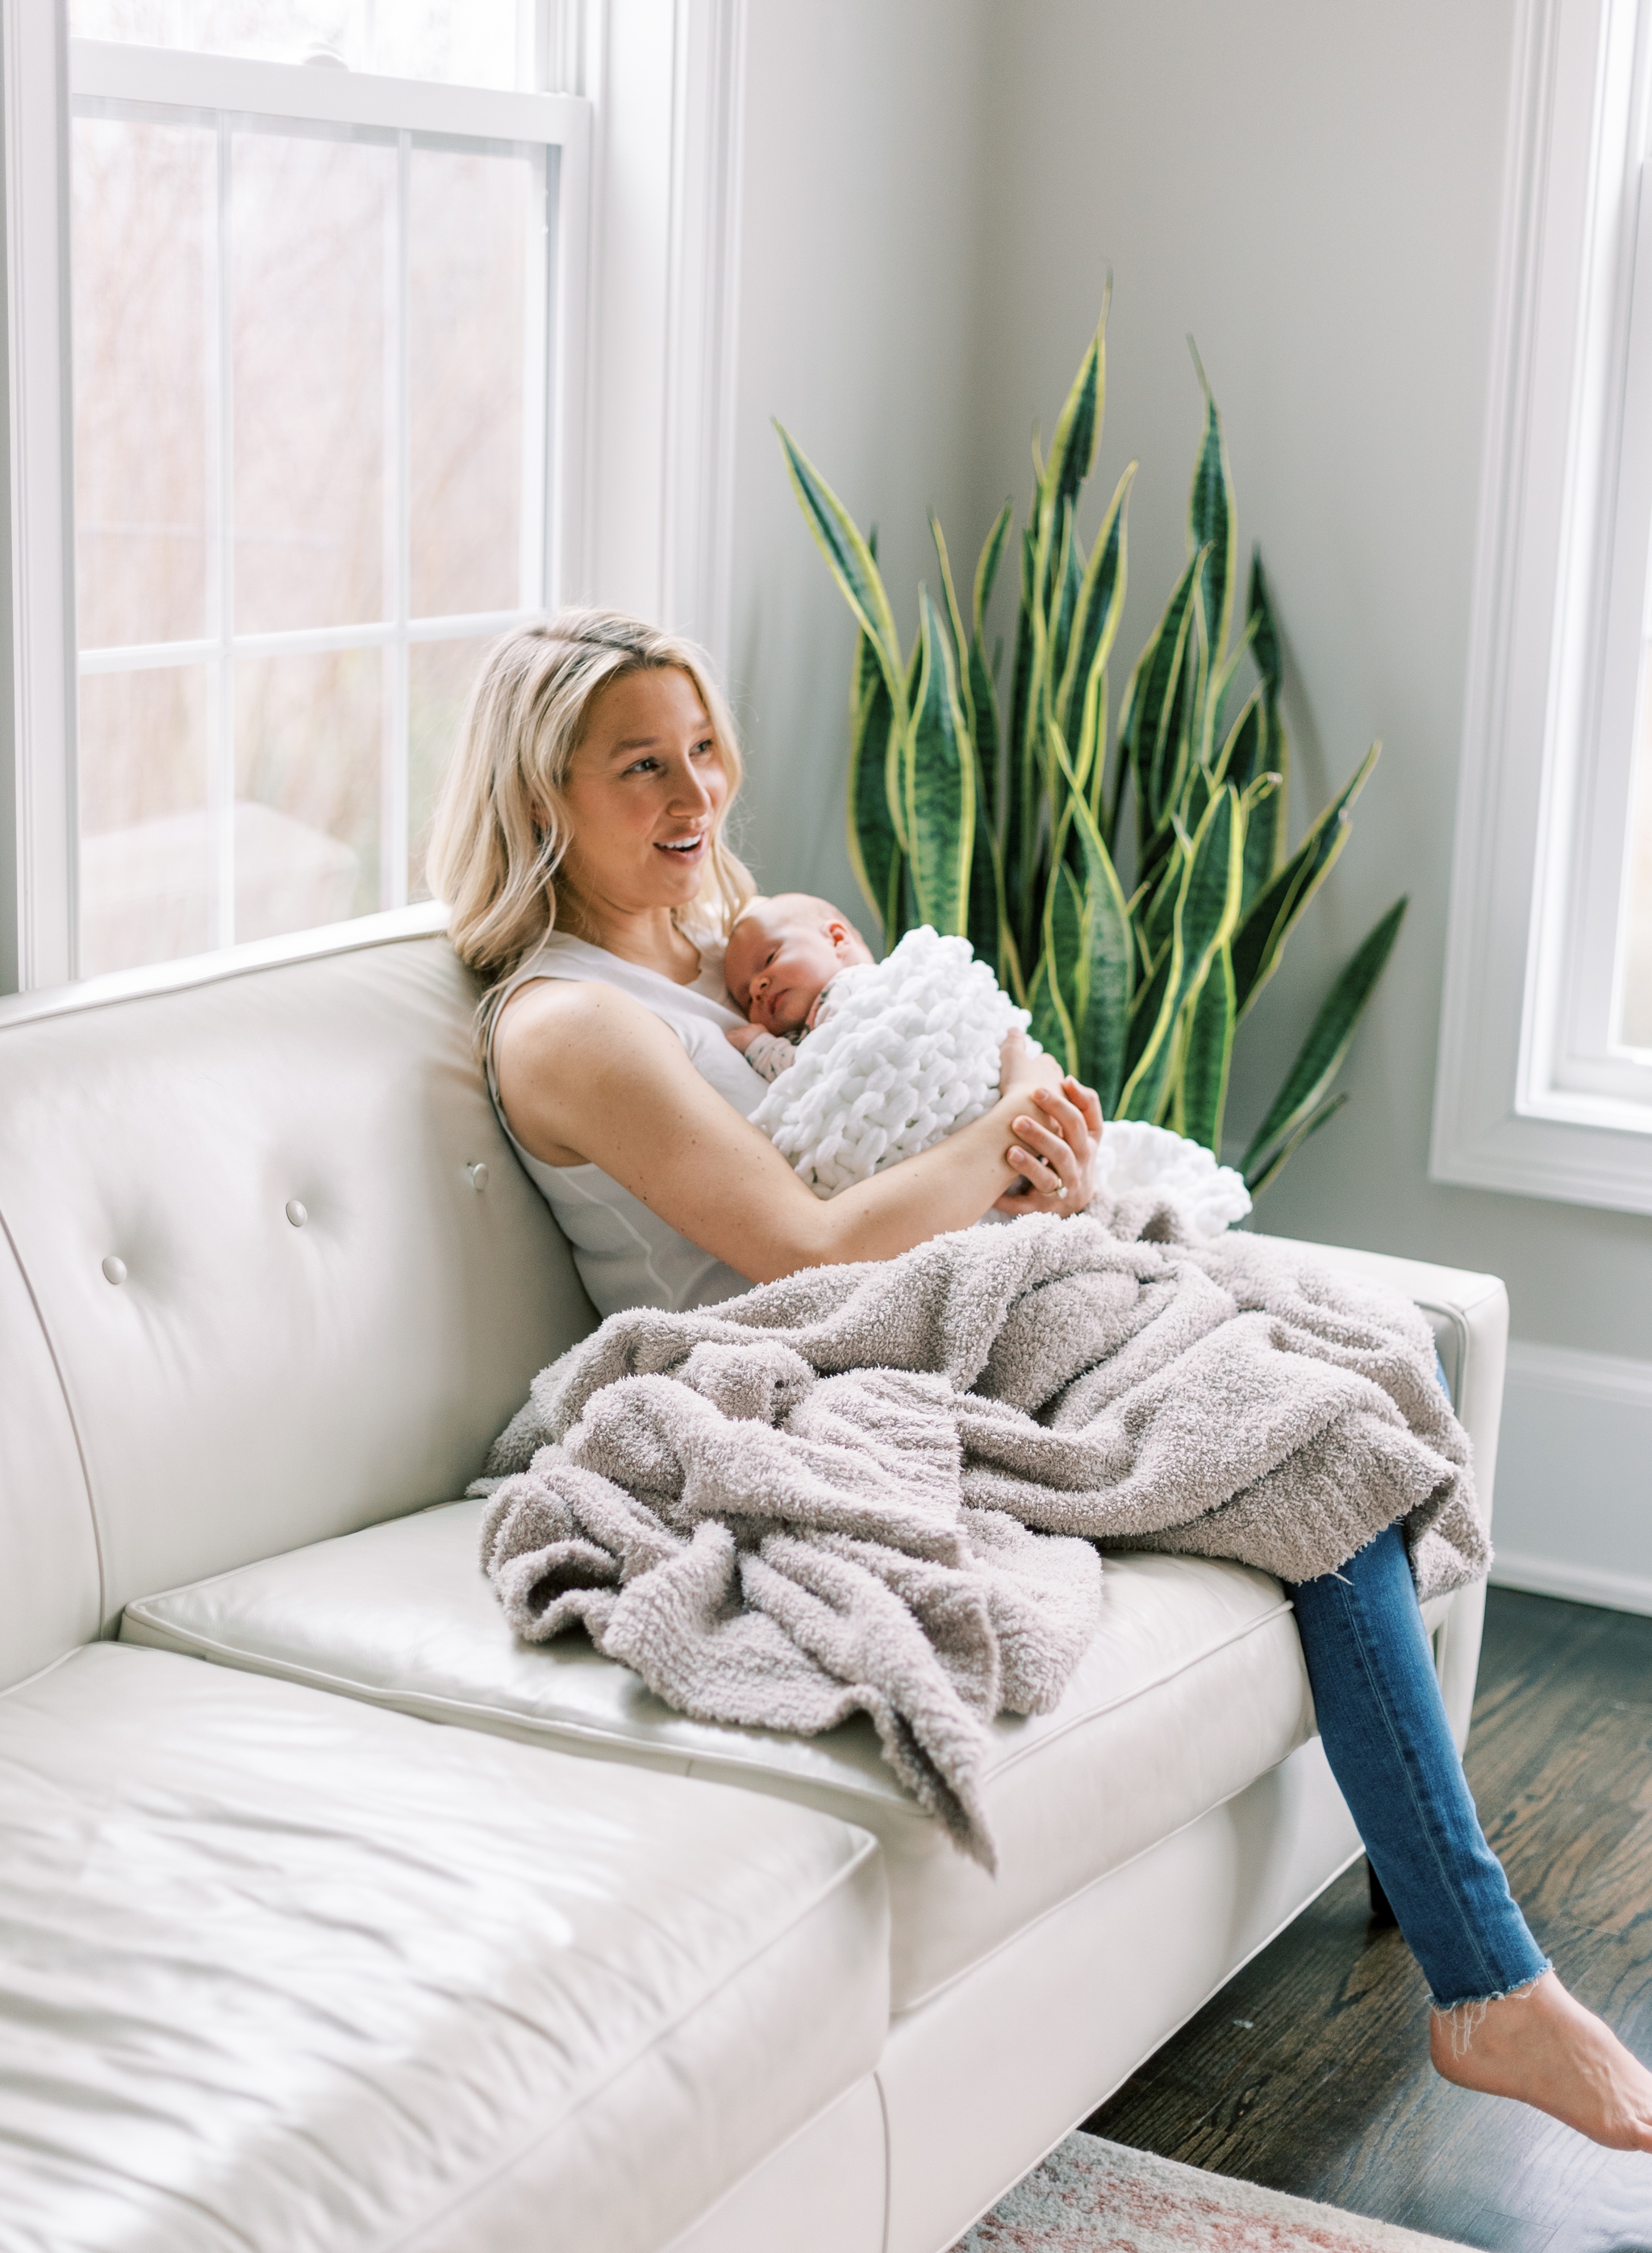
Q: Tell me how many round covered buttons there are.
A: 3